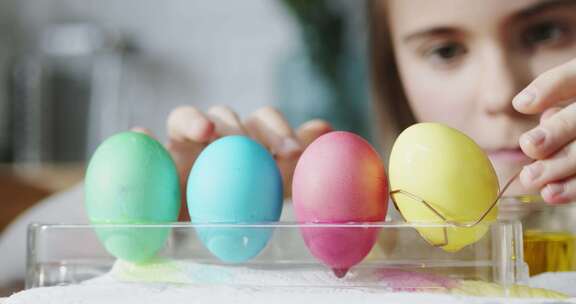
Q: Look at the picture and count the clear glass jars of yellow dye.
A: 1